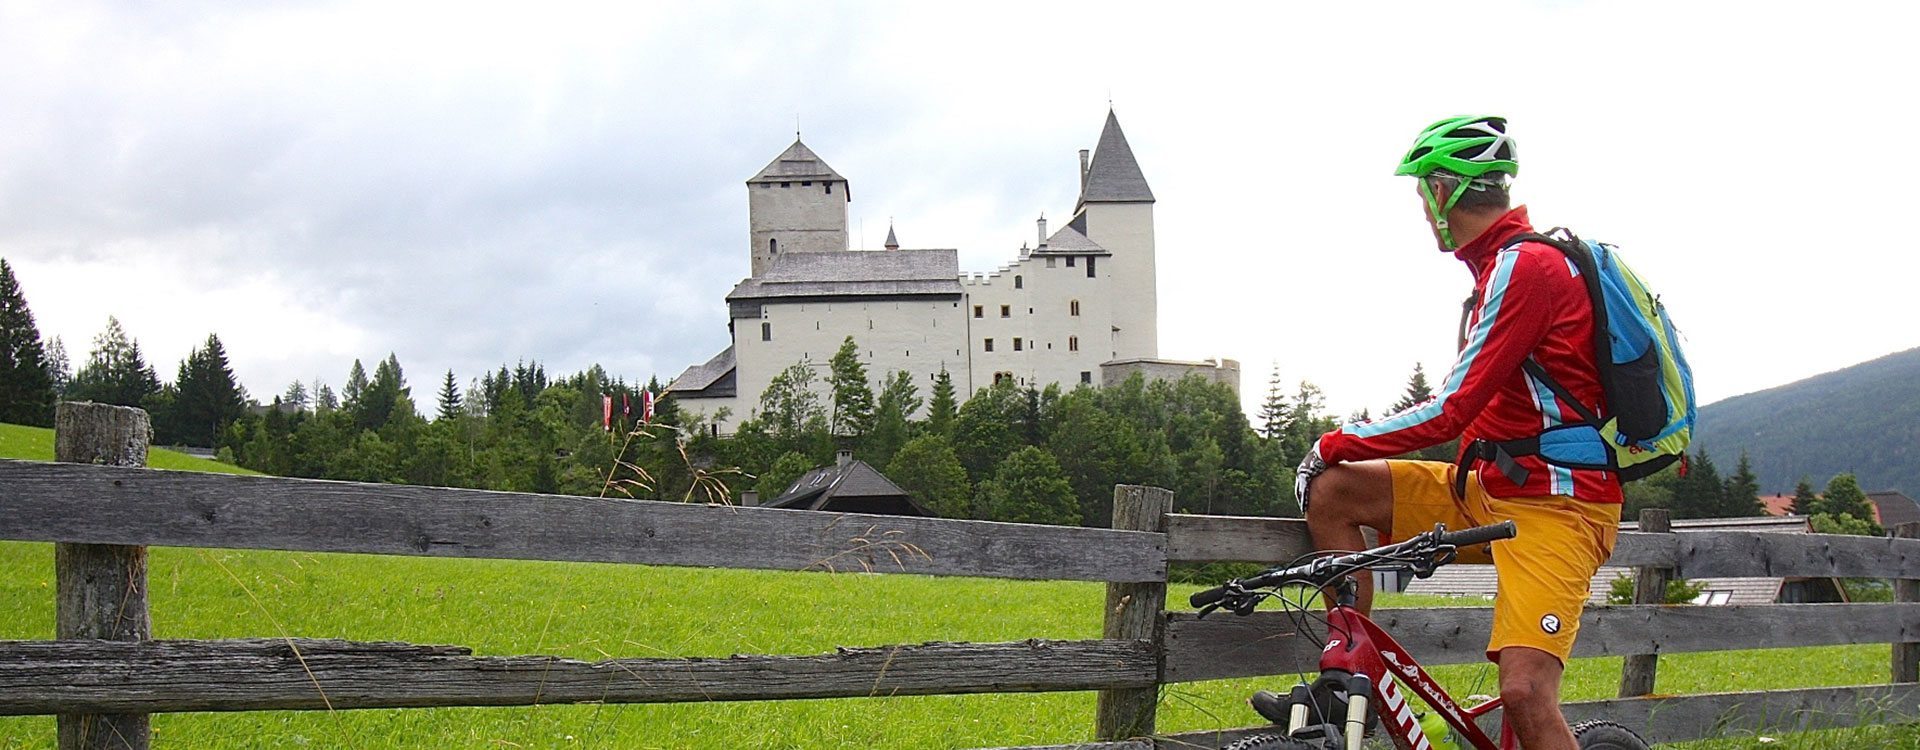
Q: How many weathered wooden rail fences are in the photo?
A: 1